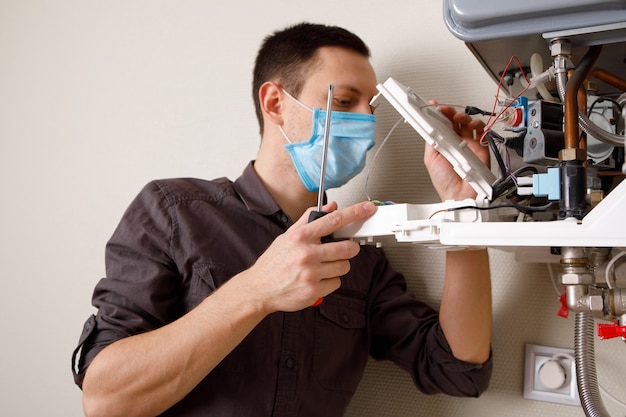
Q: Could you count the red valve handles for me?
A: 2